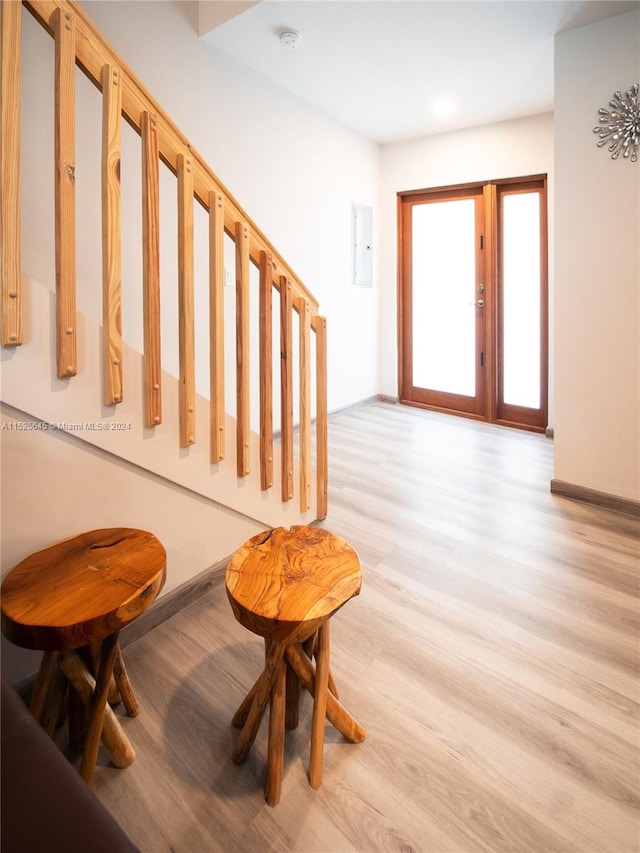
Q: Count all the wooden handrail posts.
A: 11